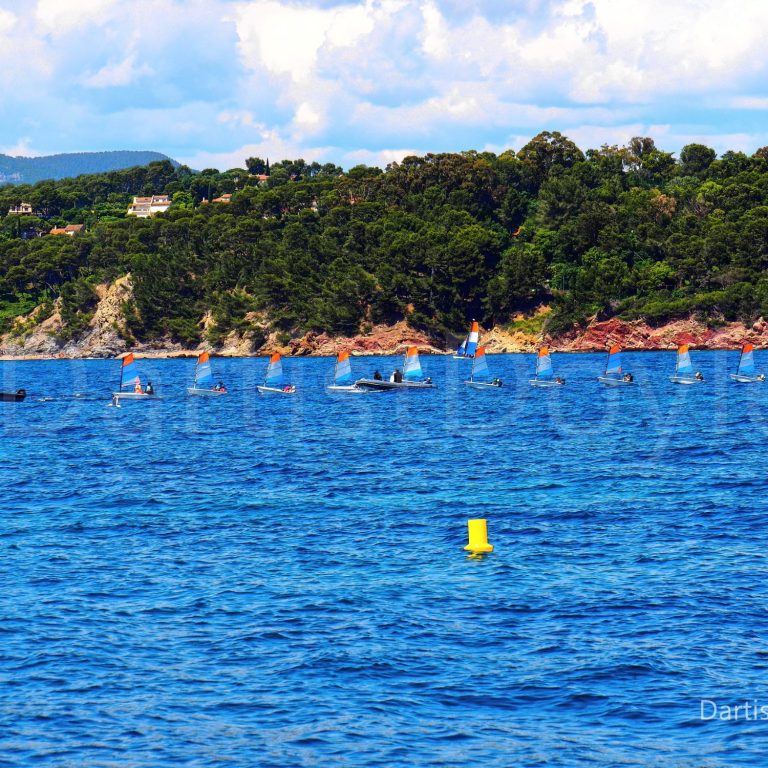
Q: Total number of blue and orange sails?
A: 11